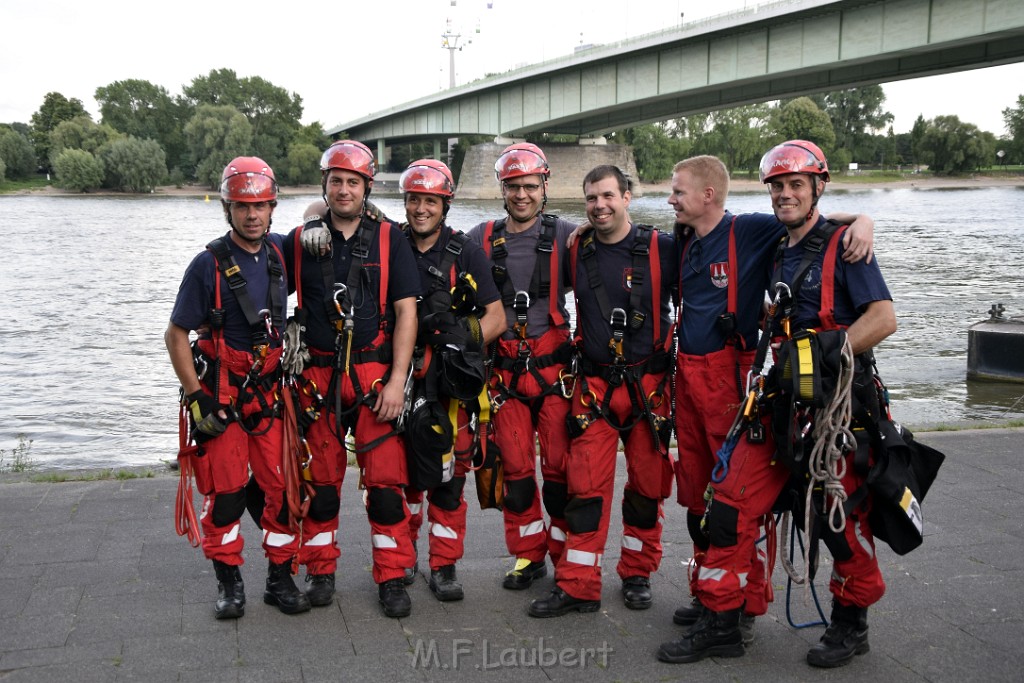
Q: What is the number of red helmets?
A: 5